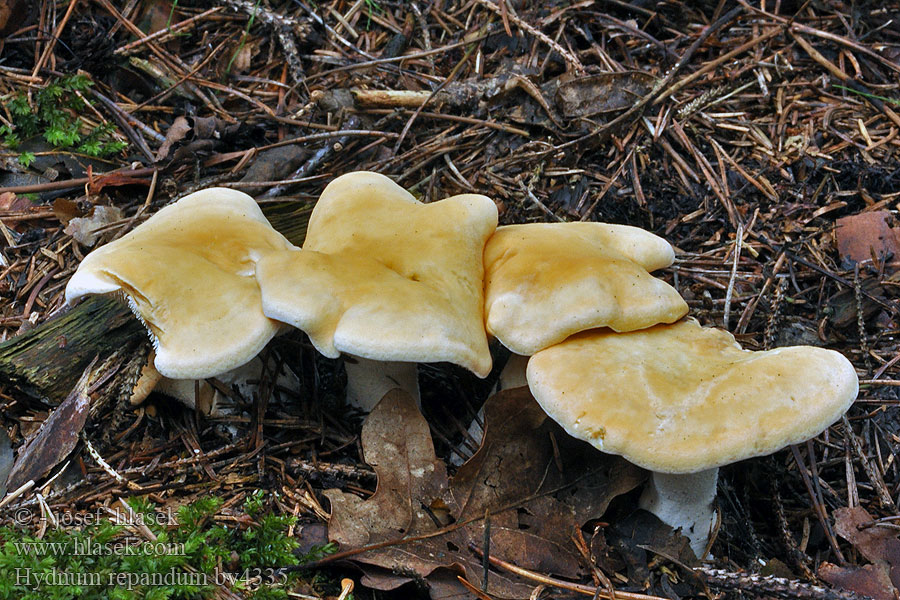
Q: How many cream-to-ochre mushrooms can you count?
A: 4